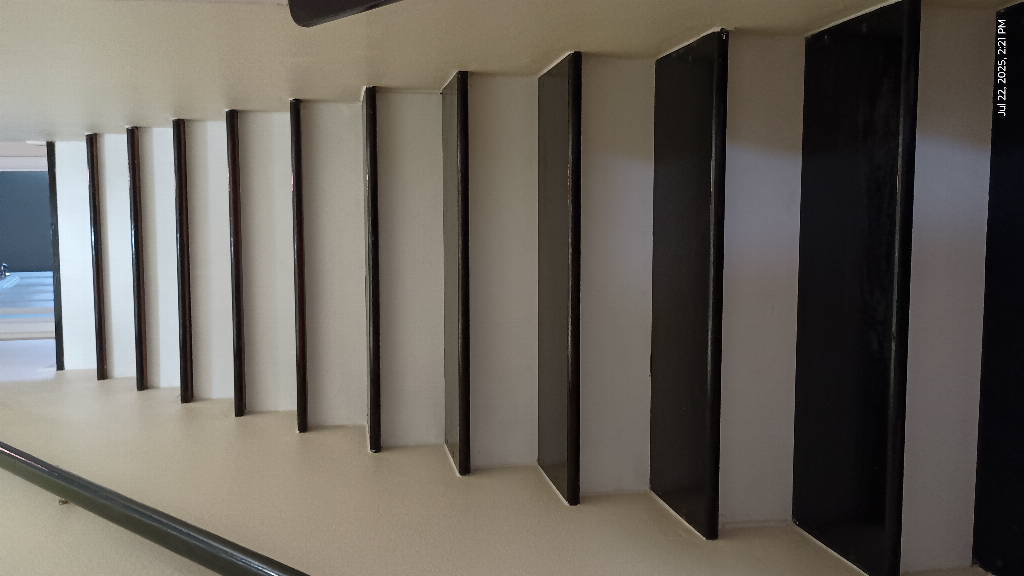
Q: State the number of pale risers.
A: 11